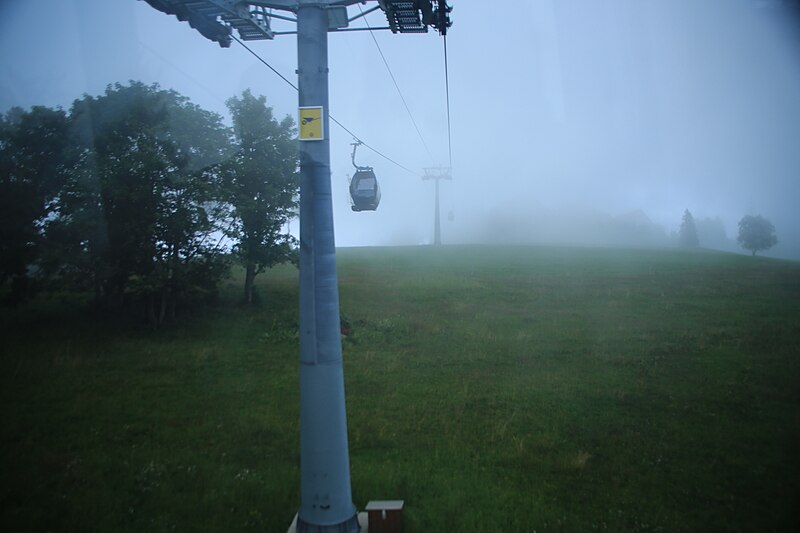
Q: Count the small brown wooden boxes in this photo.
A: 1